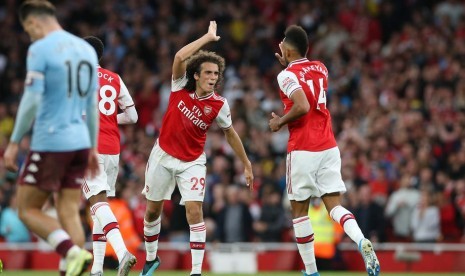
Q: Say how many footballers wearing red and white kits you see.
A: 3